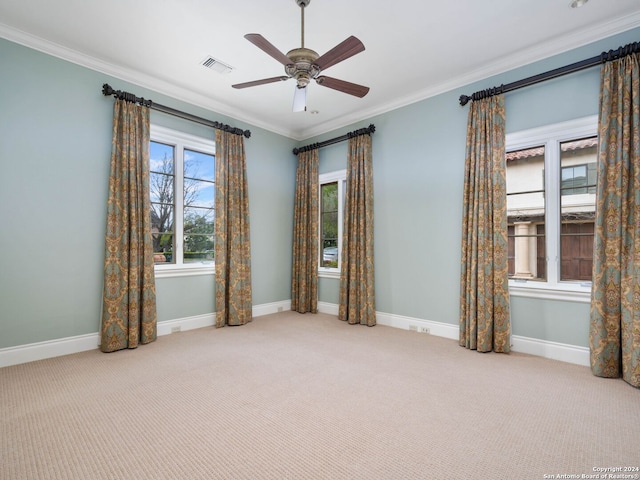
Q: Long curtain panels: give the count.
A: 6